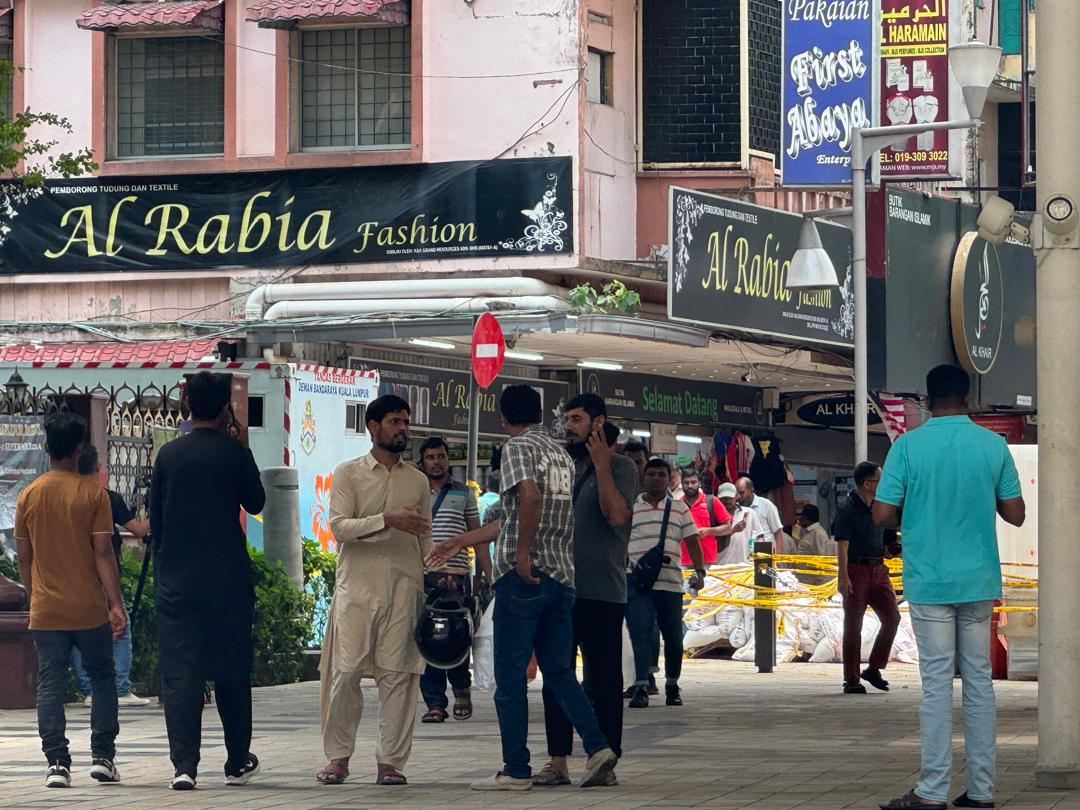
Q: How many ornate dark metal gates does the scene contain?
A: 1